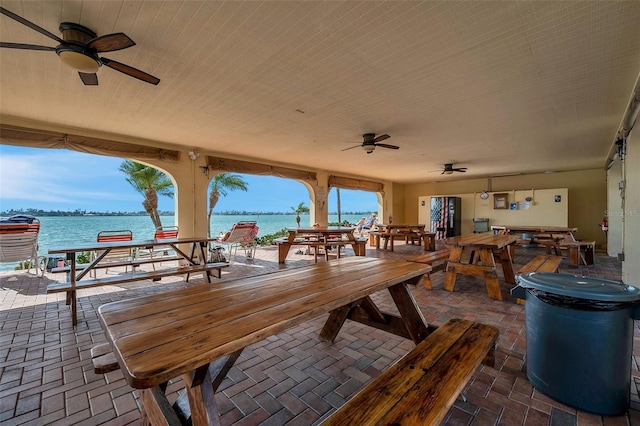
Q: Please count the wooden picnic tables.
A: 6